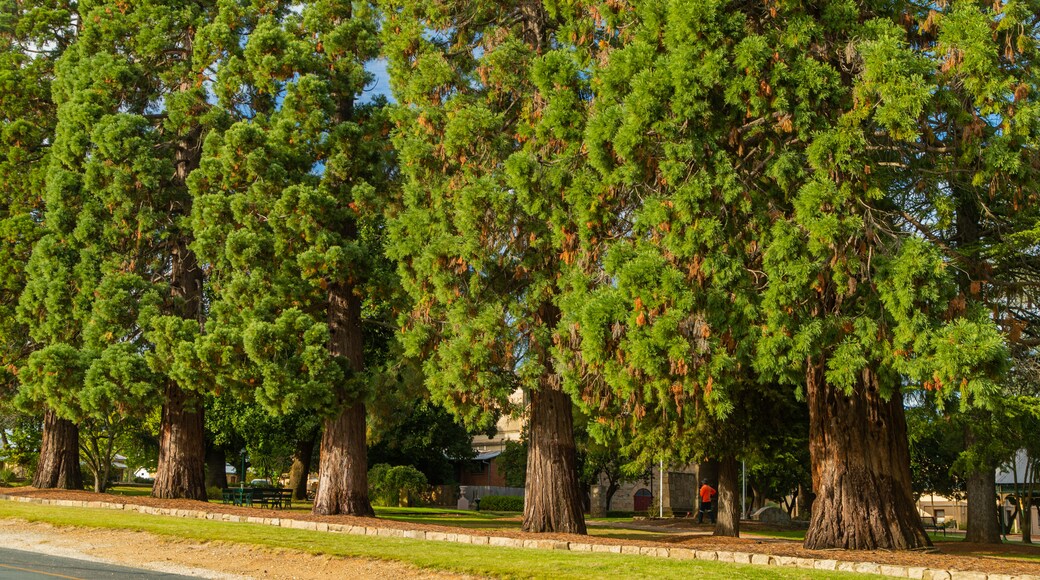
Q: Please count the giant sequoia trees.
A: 5